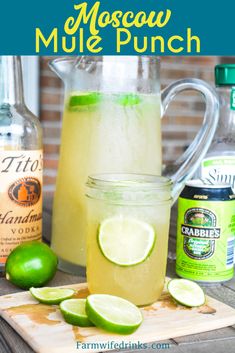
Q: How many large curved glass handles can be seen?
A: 1